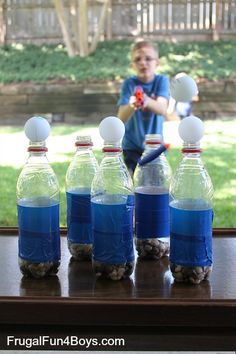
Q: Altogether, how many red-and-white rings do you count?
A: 5